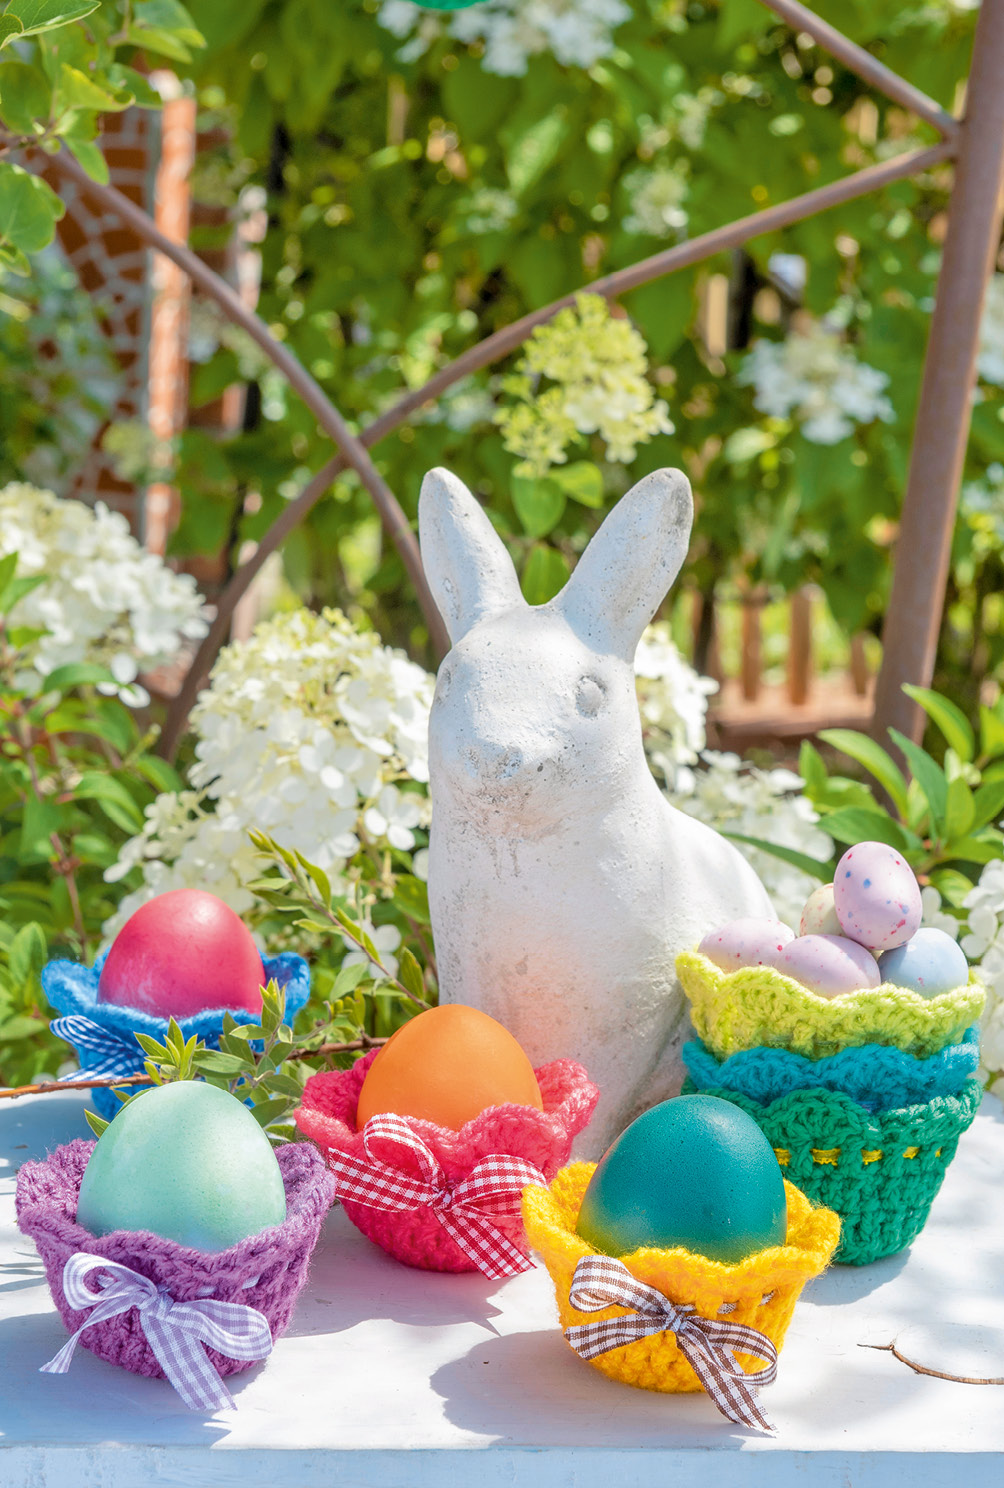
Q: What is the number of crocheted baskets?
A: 7